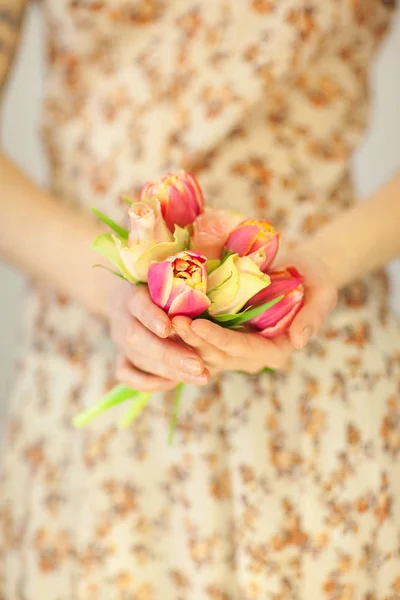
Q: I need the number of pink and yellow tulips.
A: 4